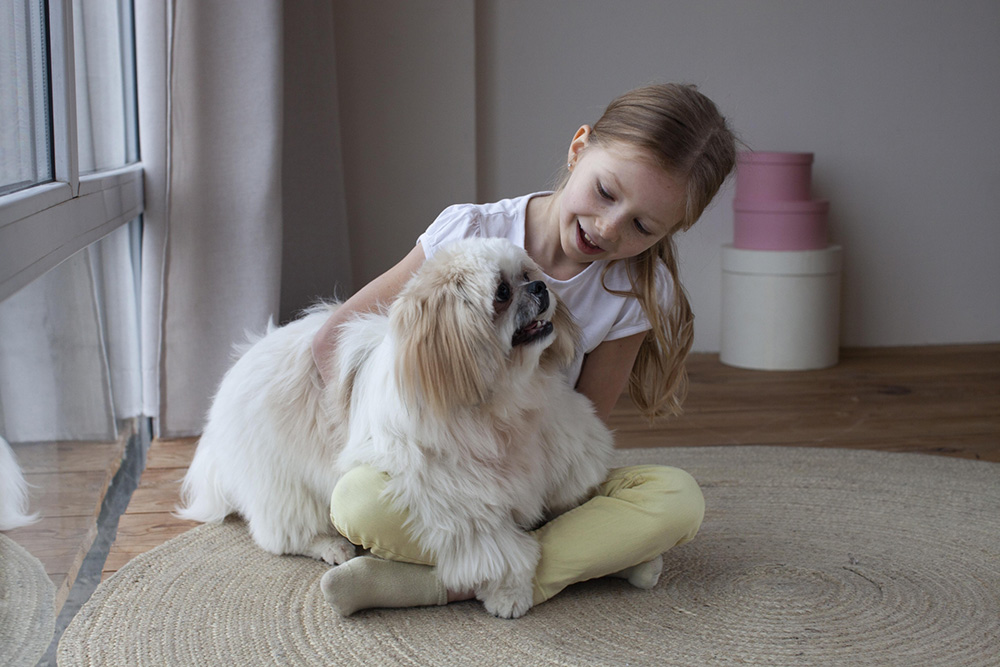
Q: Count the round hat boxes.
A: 3